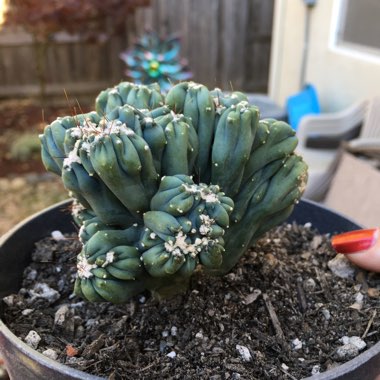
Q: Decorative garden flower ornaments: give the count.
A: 1